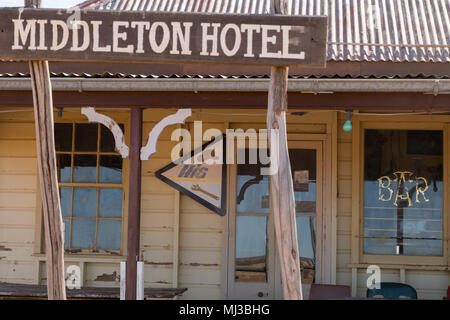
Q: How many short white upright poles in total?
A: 2